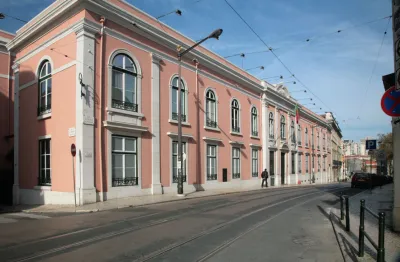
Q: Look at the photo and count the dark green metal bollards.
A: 4